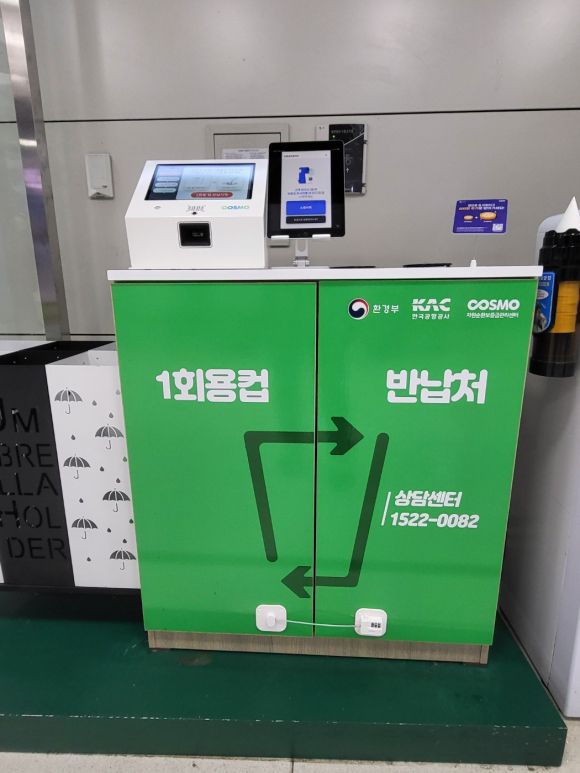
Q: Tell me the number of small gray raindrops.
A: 12